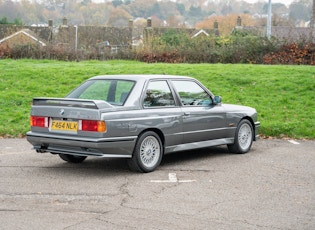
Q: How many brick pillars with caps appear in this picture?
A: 6